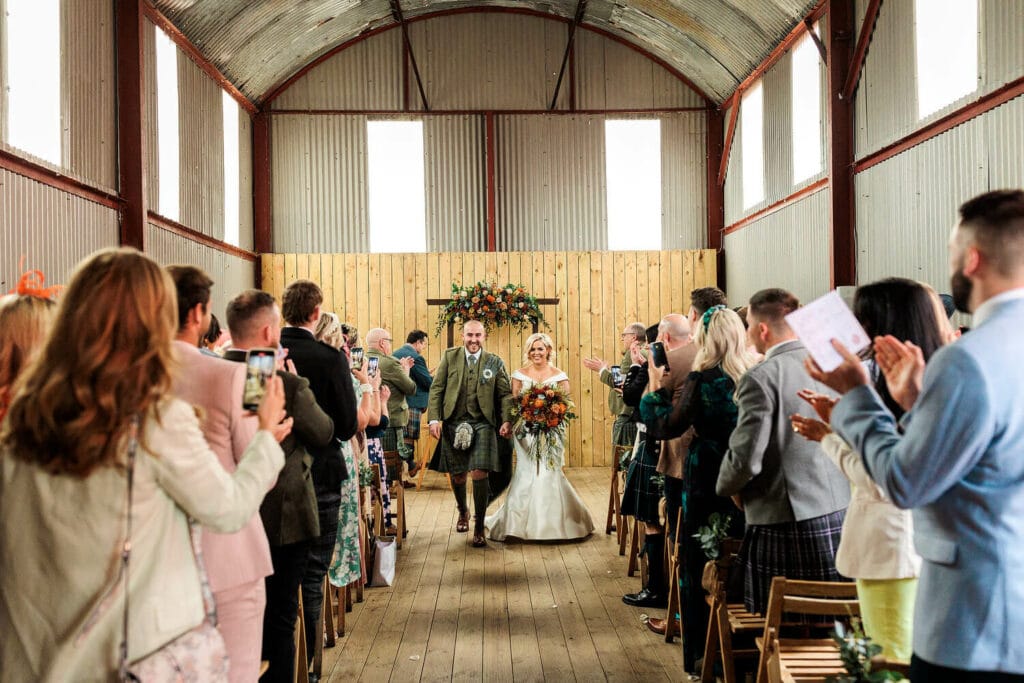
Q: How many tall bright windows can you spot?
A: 8